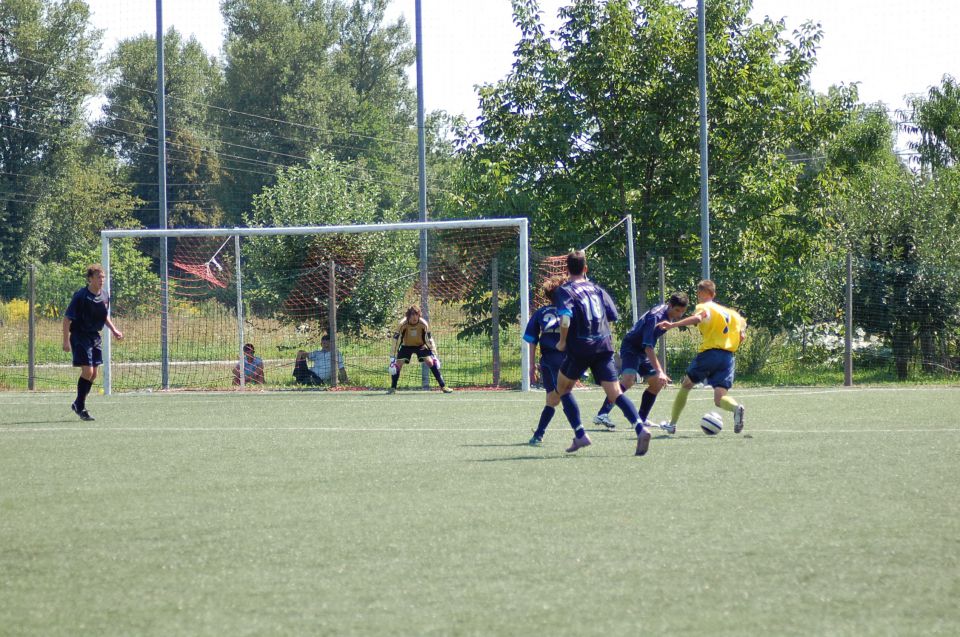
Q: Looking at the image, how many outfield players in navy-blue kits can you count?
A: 4